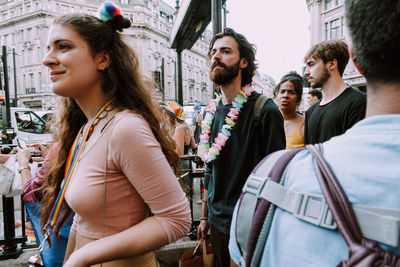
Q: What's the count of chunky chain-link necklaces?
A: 1